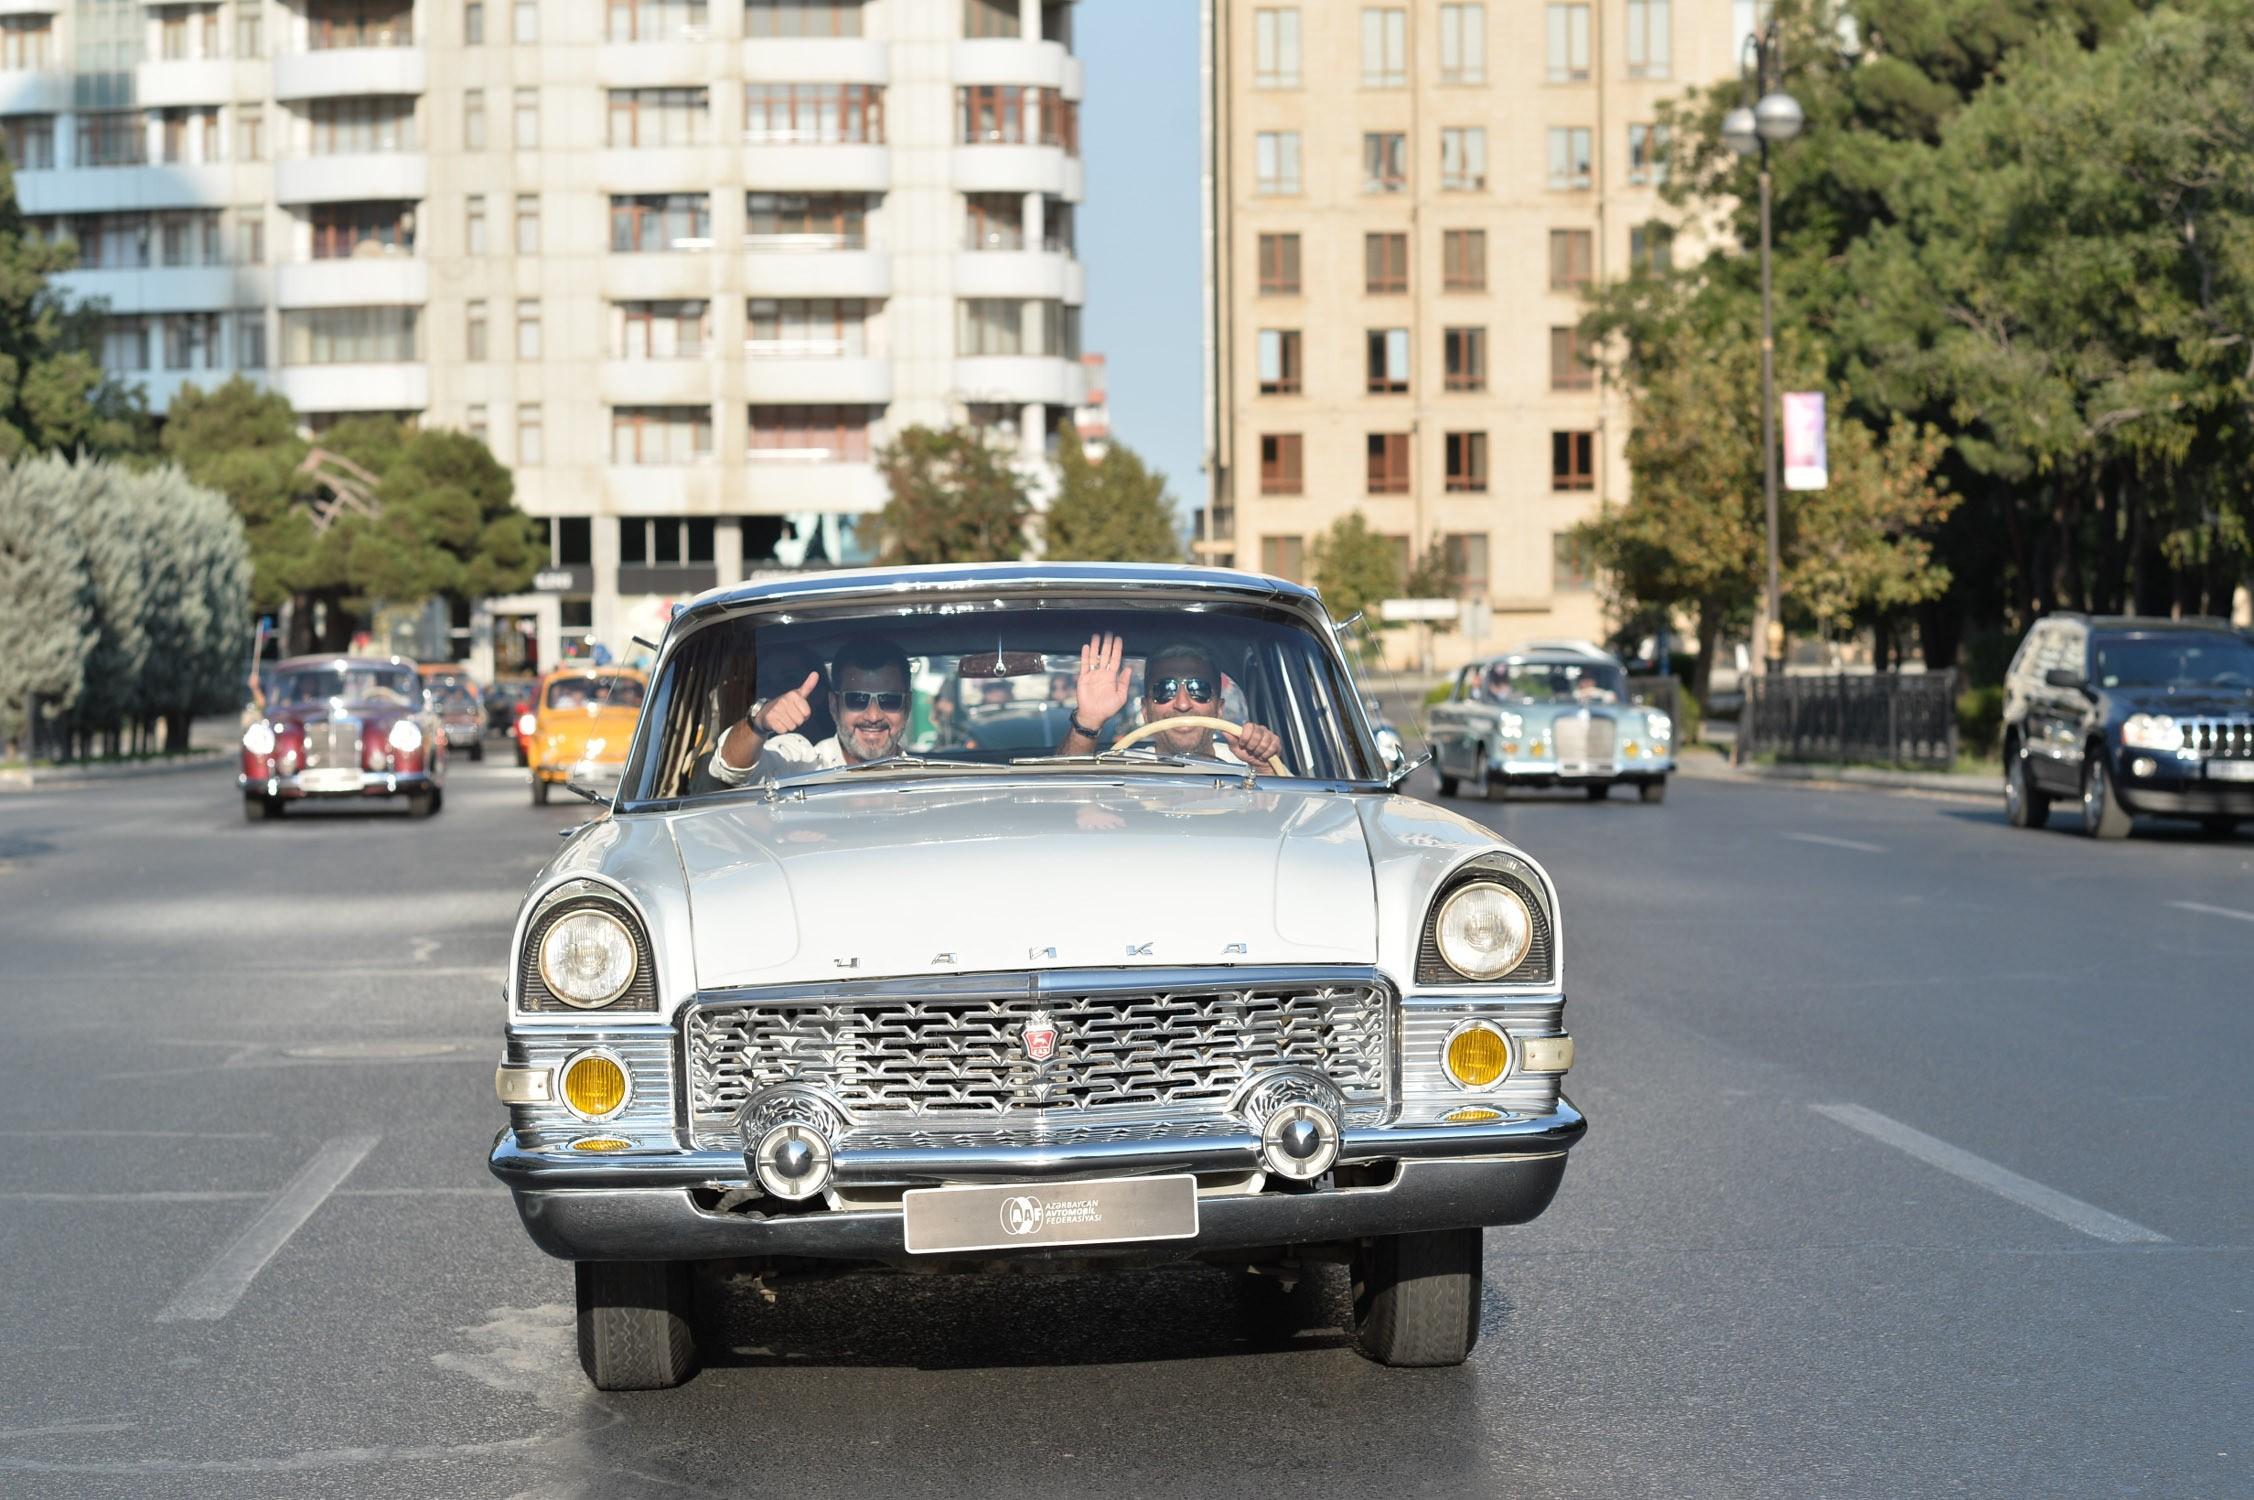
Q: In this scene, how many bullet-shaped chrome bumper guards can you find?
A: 2